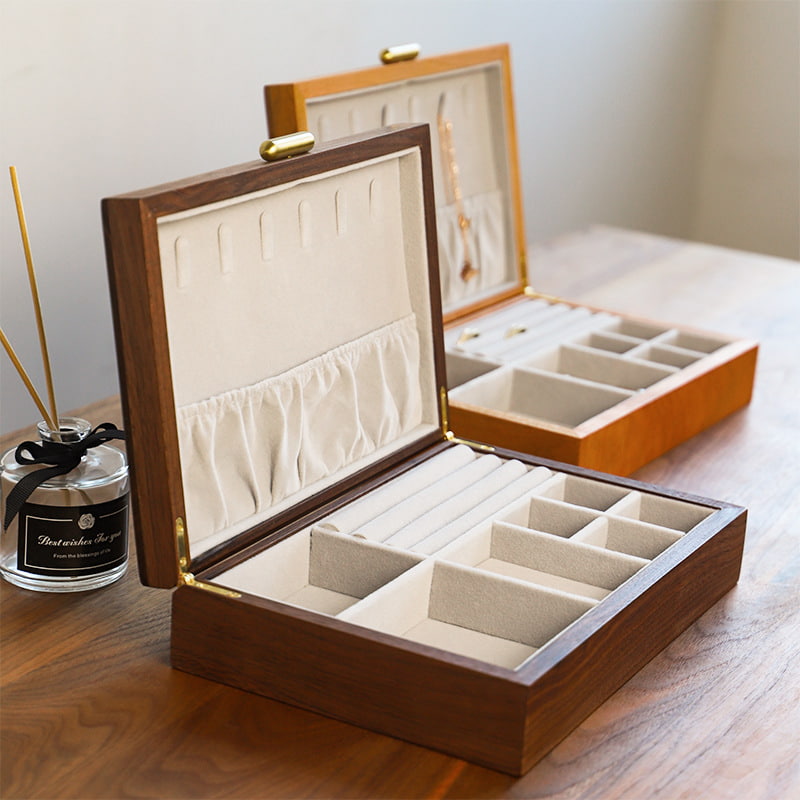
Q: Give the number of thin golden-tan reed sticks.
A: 2